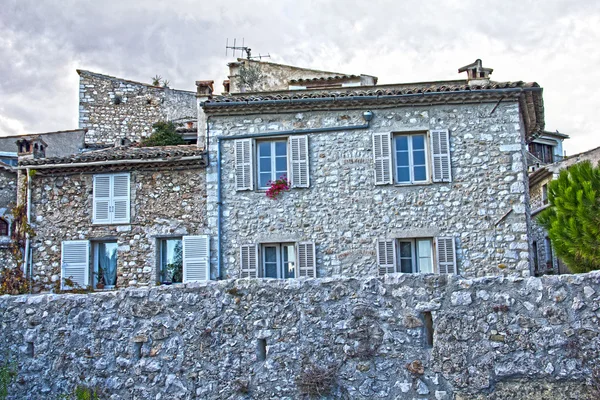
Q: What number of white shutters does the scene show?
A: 12